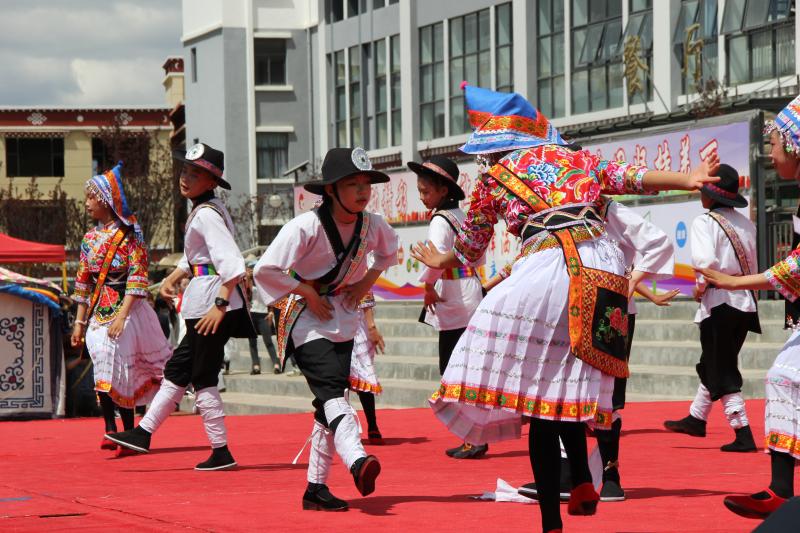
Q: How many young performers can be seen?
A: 9